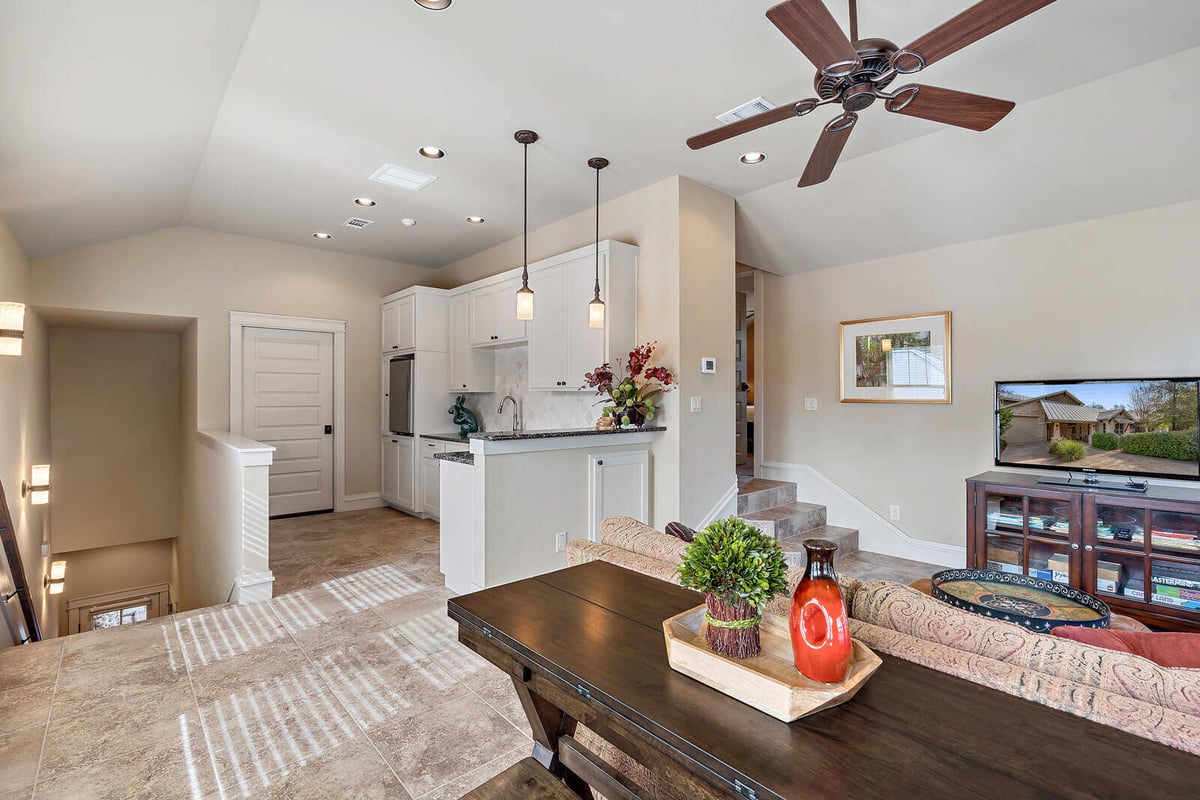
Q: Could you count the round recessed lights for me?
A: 6